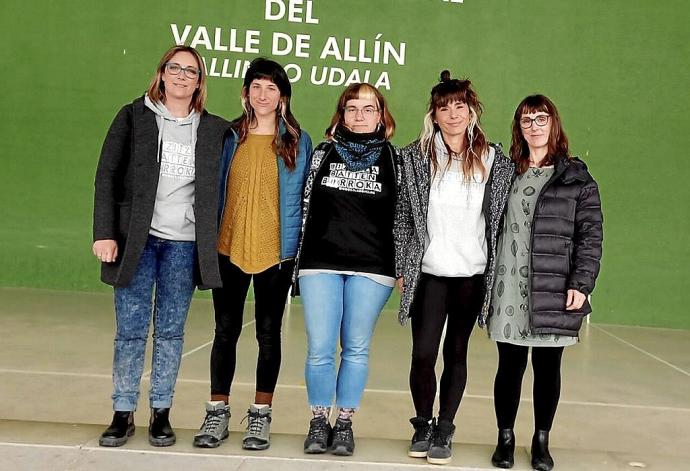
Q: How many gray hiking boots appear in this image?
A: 2